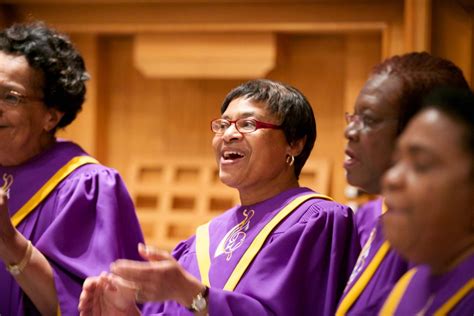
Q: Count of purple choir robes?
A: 4